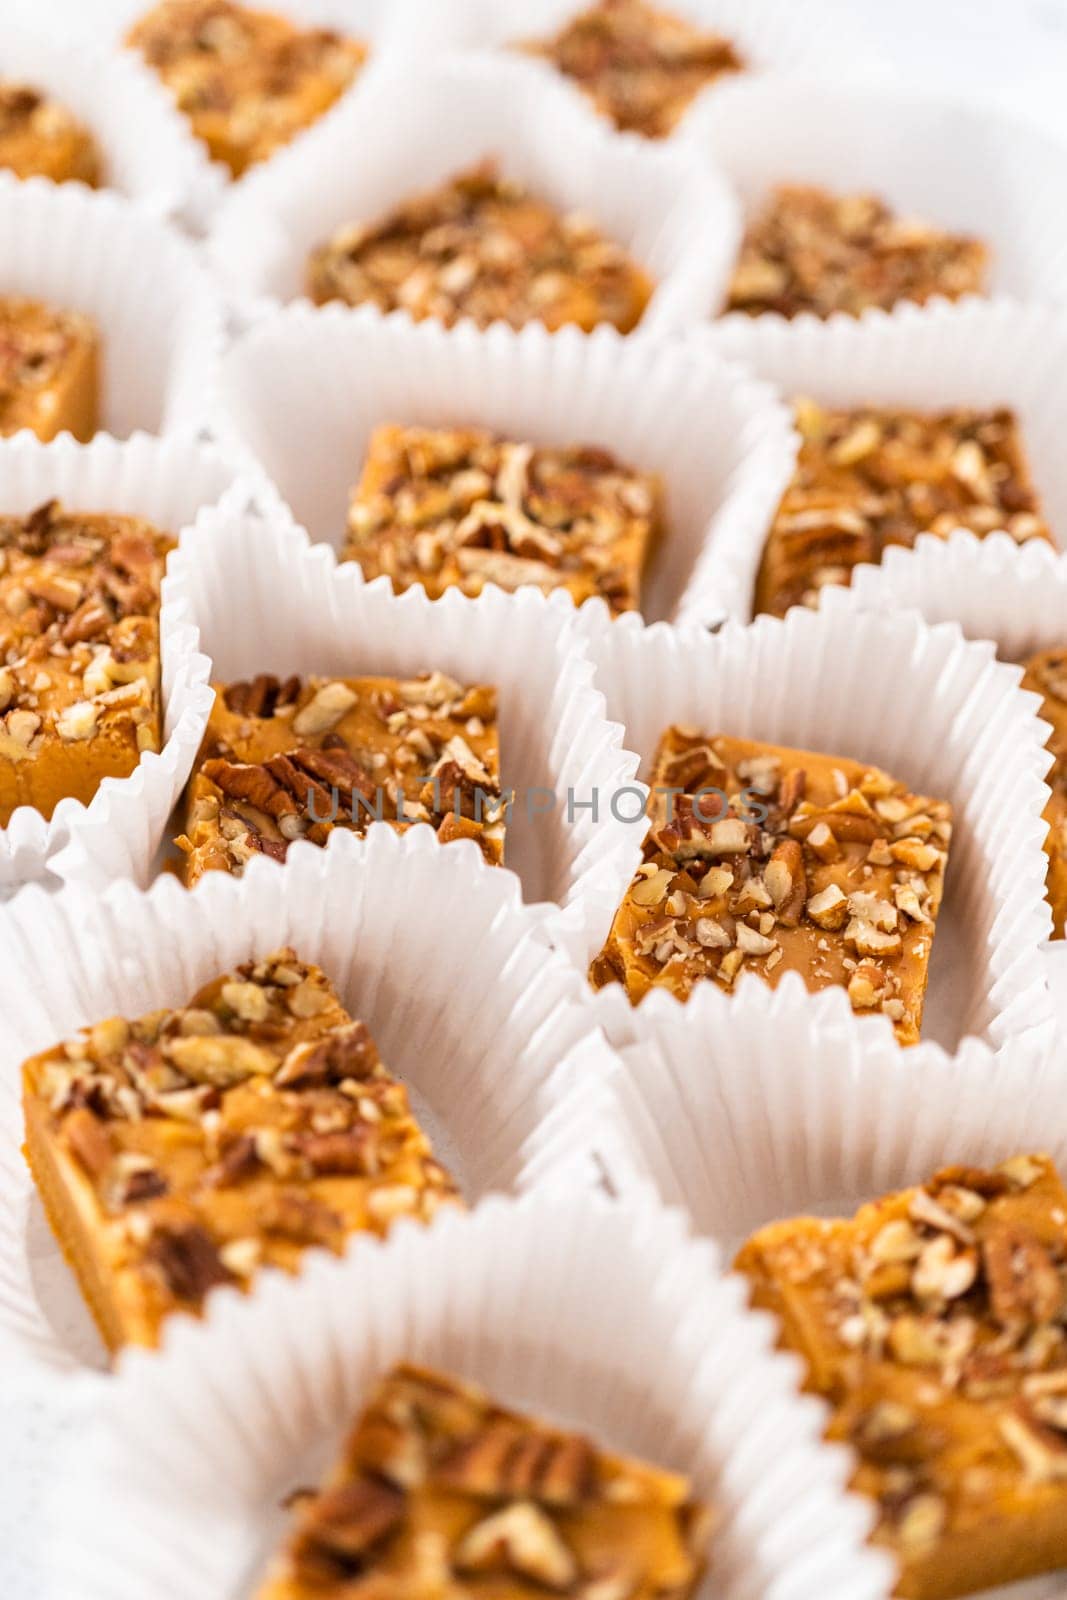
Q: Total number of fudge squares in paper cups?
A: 15